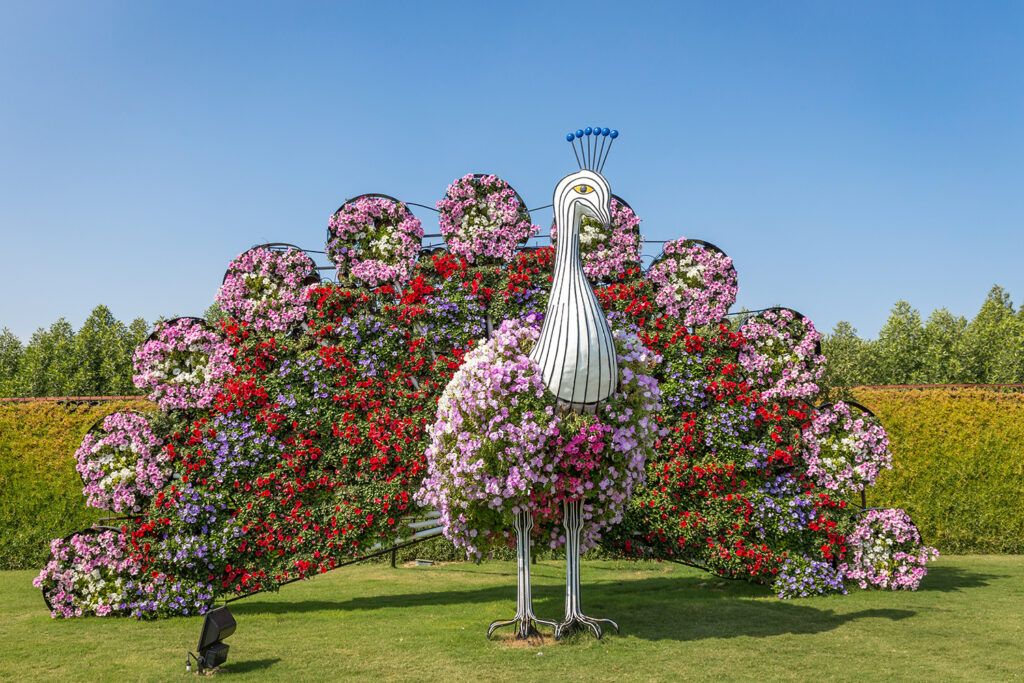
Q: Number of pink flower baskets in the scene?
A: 11